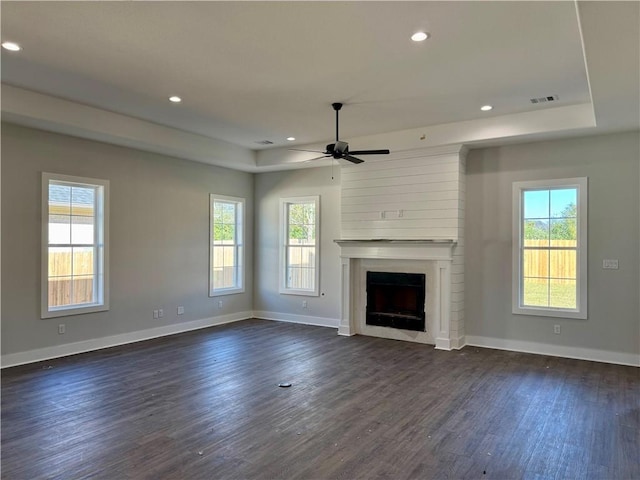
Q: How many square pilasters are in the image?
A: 2